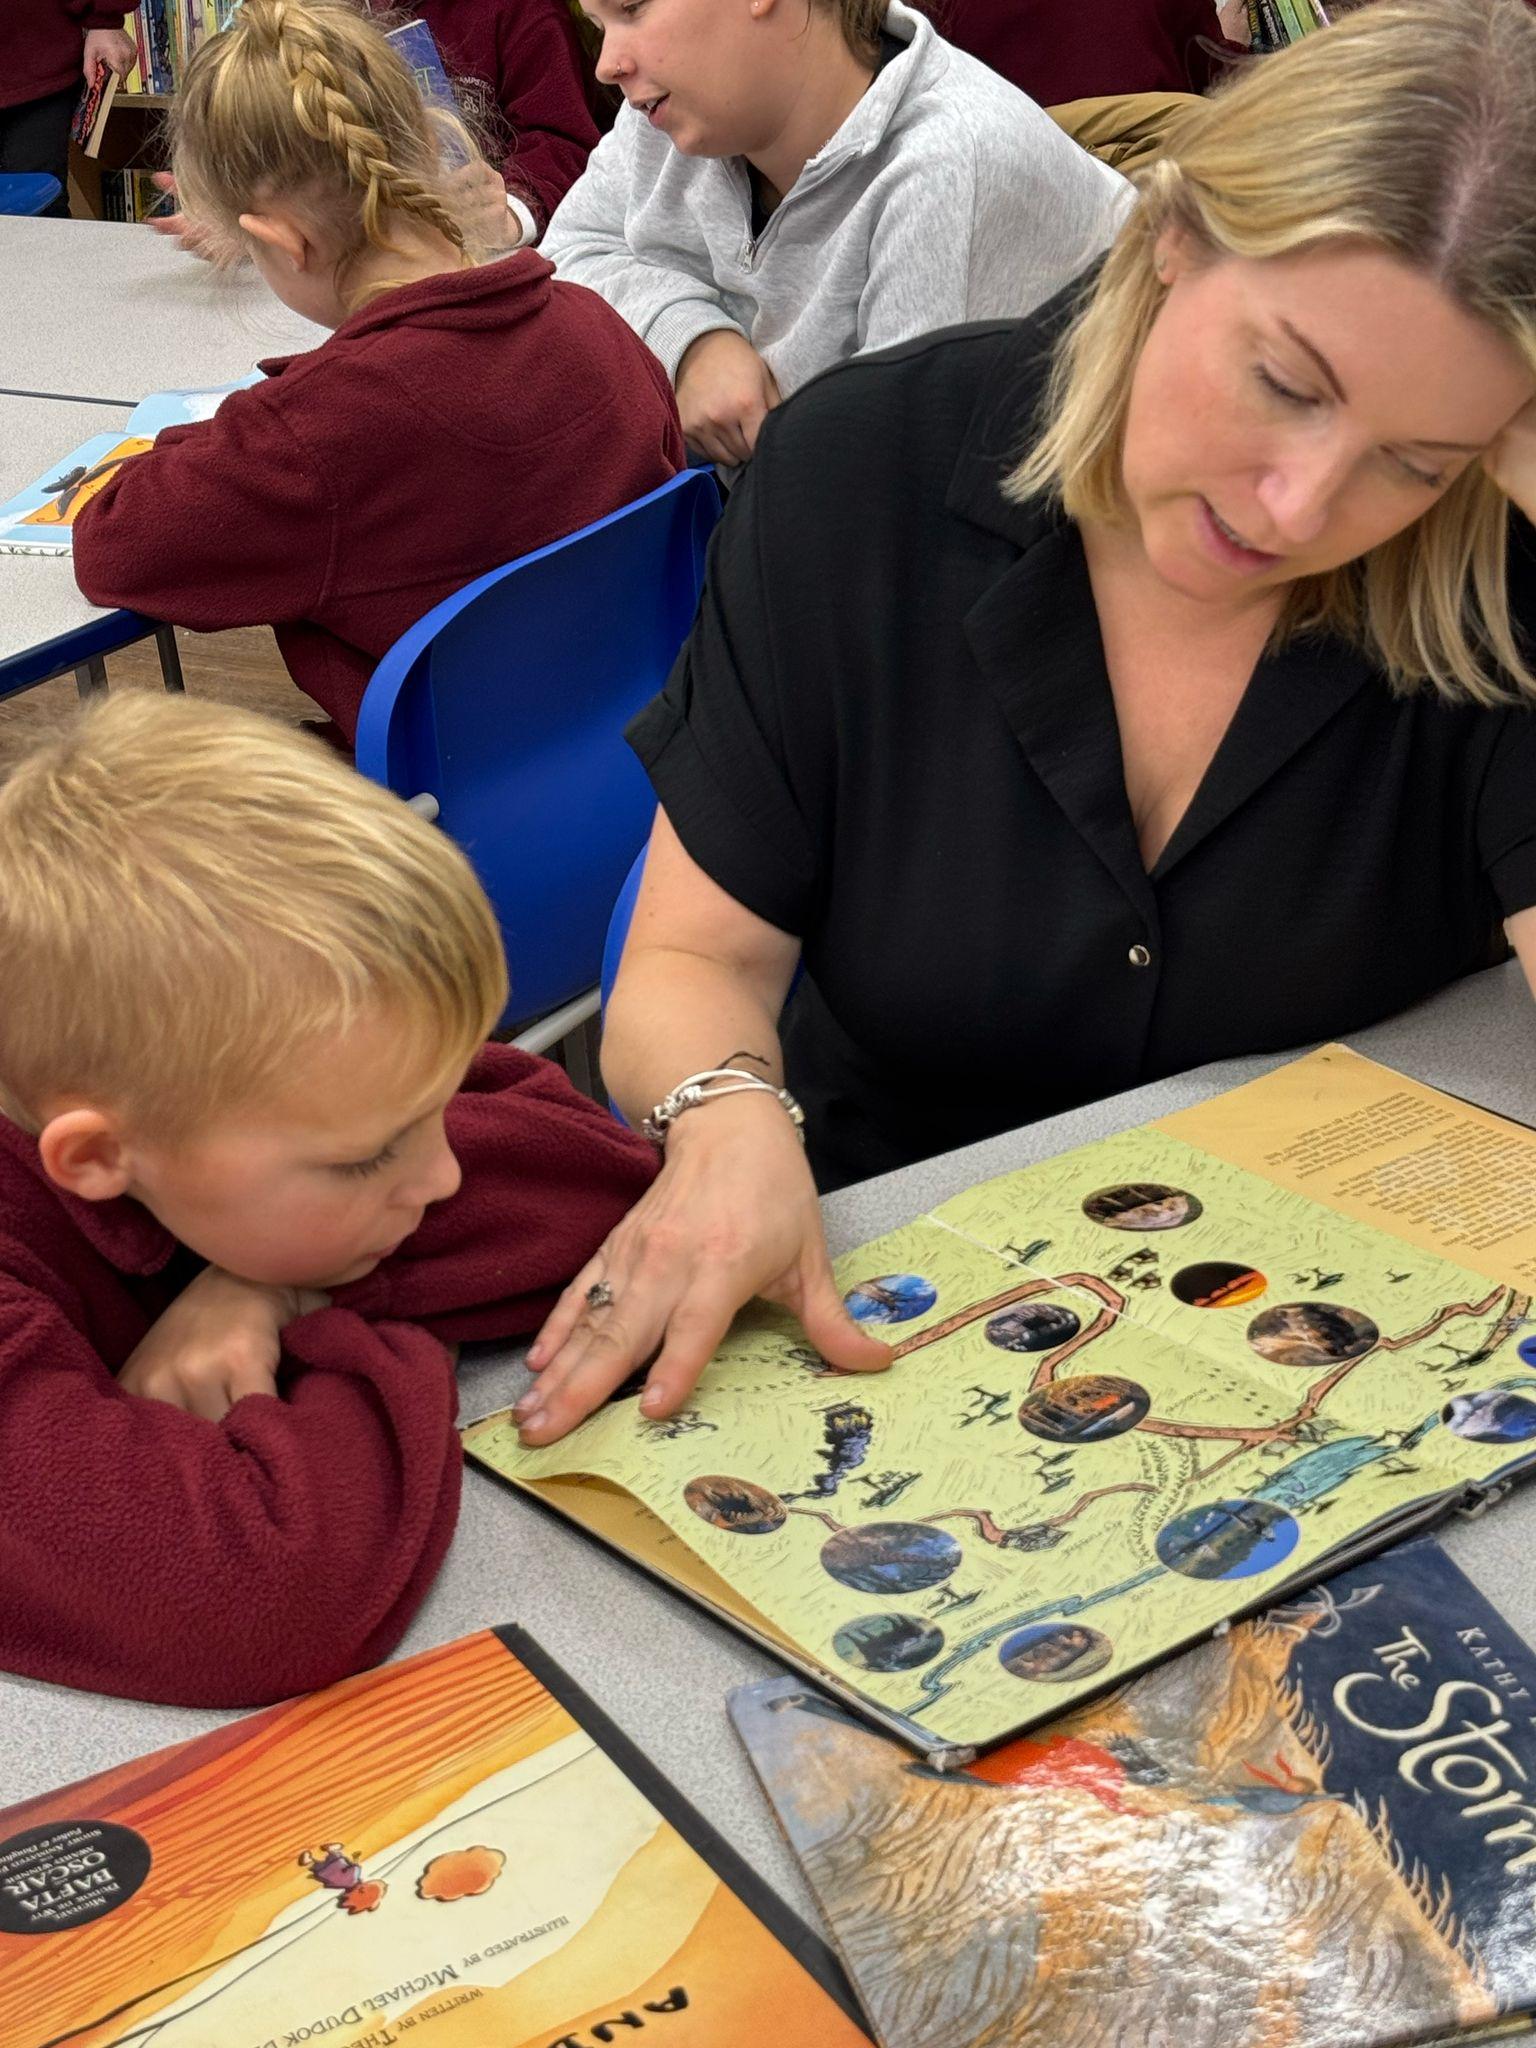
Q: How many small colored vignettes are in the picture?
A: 13